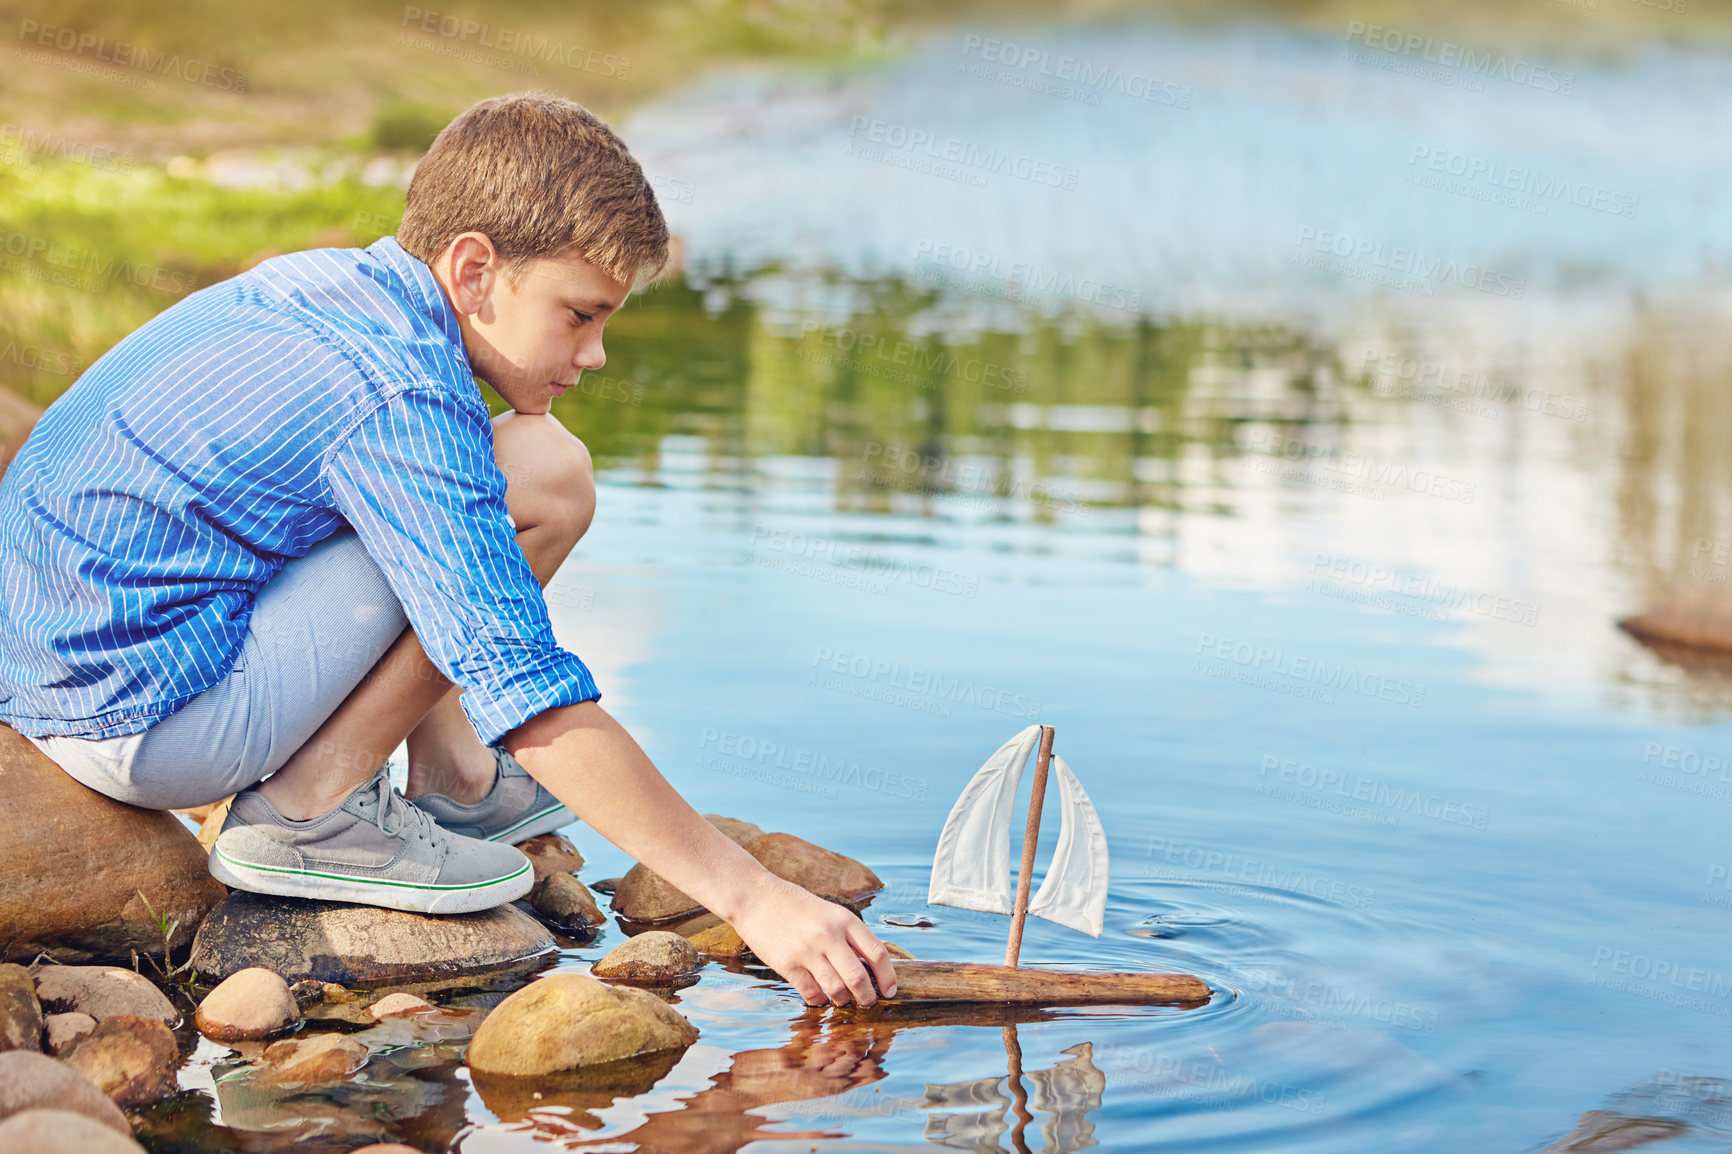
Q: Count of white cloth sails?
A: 2